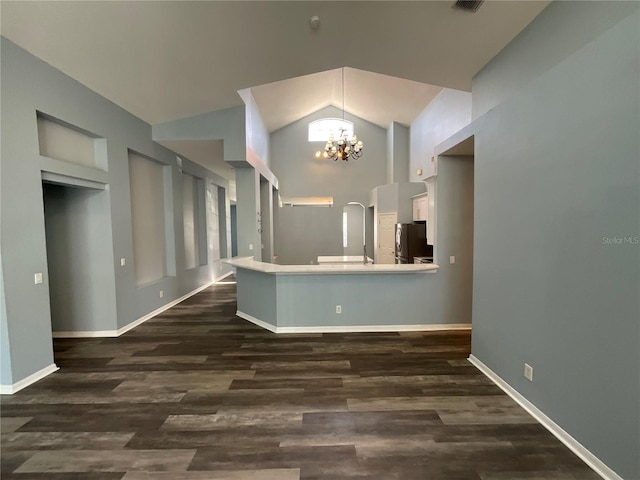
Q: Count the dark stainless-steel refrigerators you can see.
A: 1